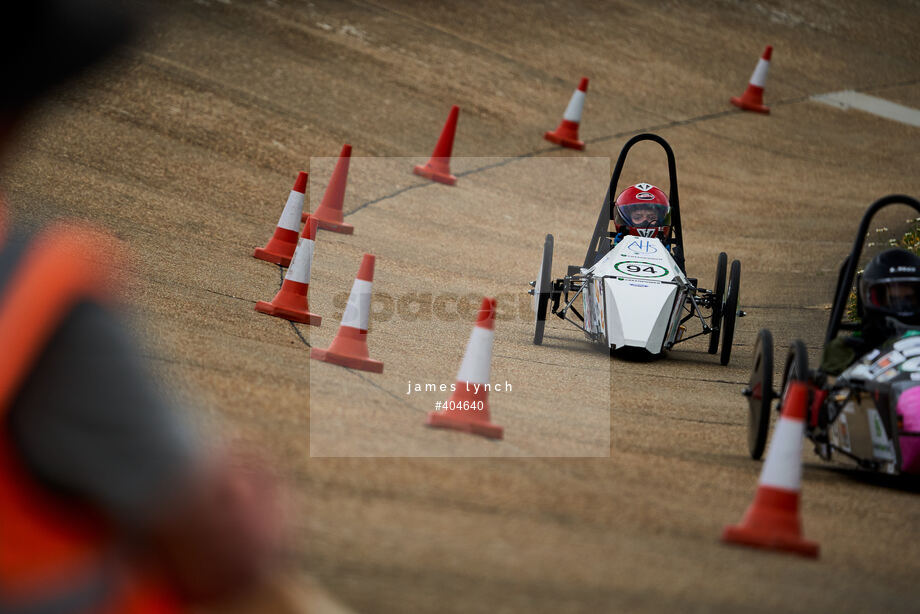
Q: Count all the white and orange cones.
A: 7